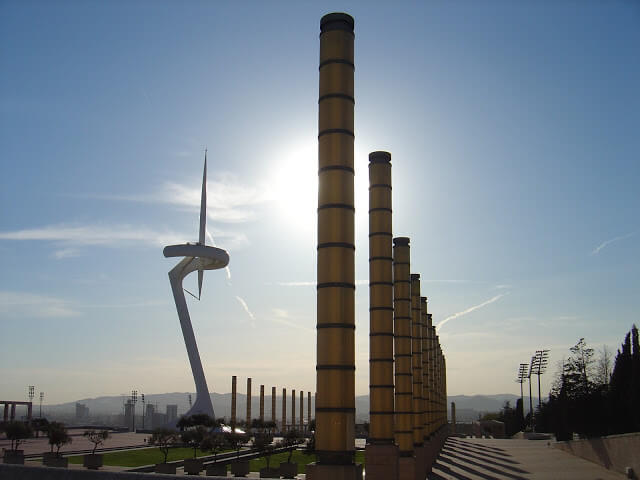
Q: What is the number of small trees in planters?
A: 9